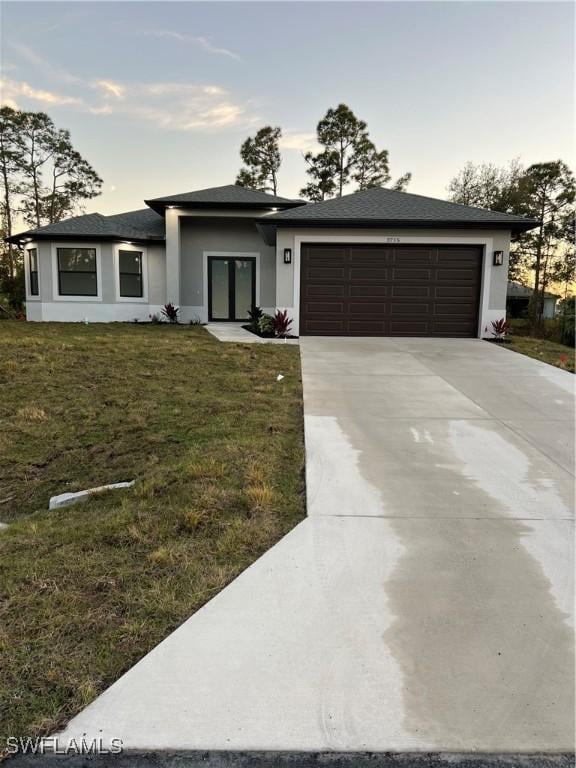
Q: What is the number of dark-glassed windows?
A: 3